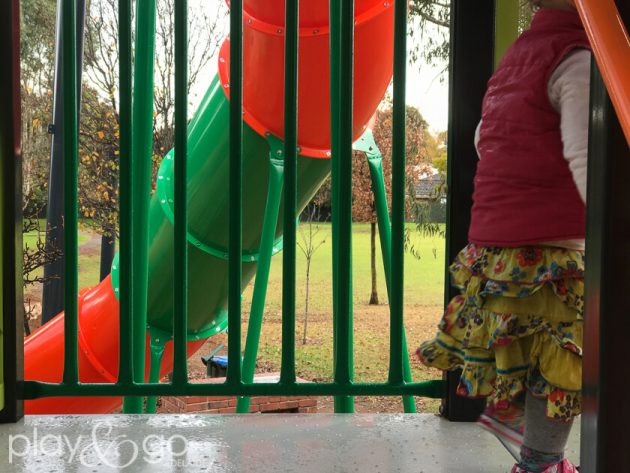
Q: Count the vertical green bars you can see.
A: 7